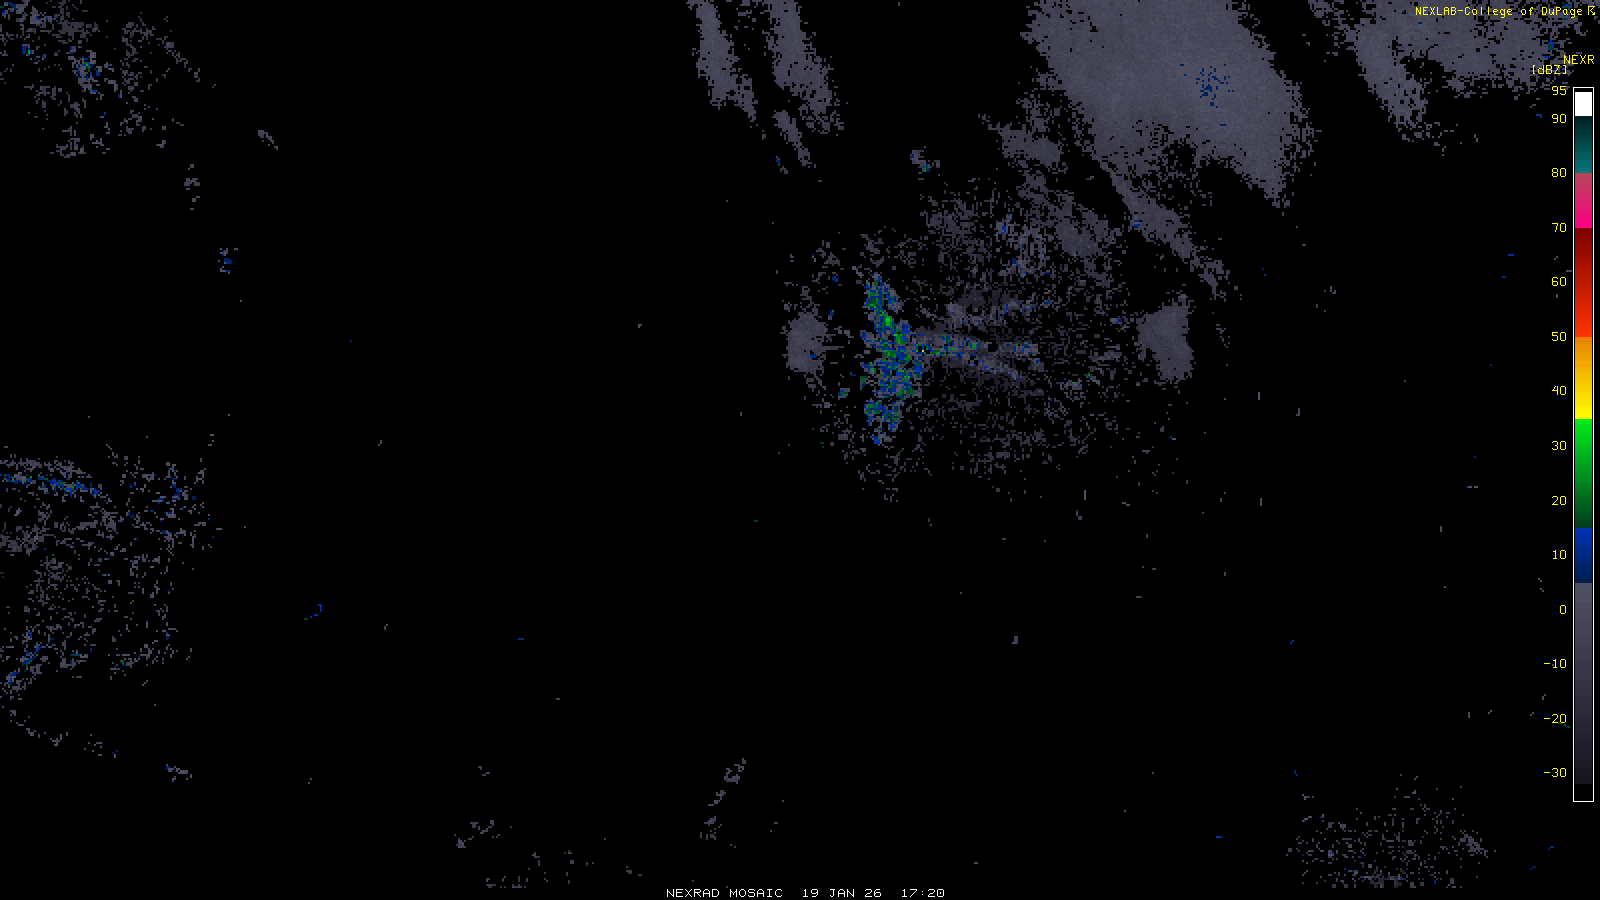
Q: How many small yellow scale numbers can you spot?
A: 14